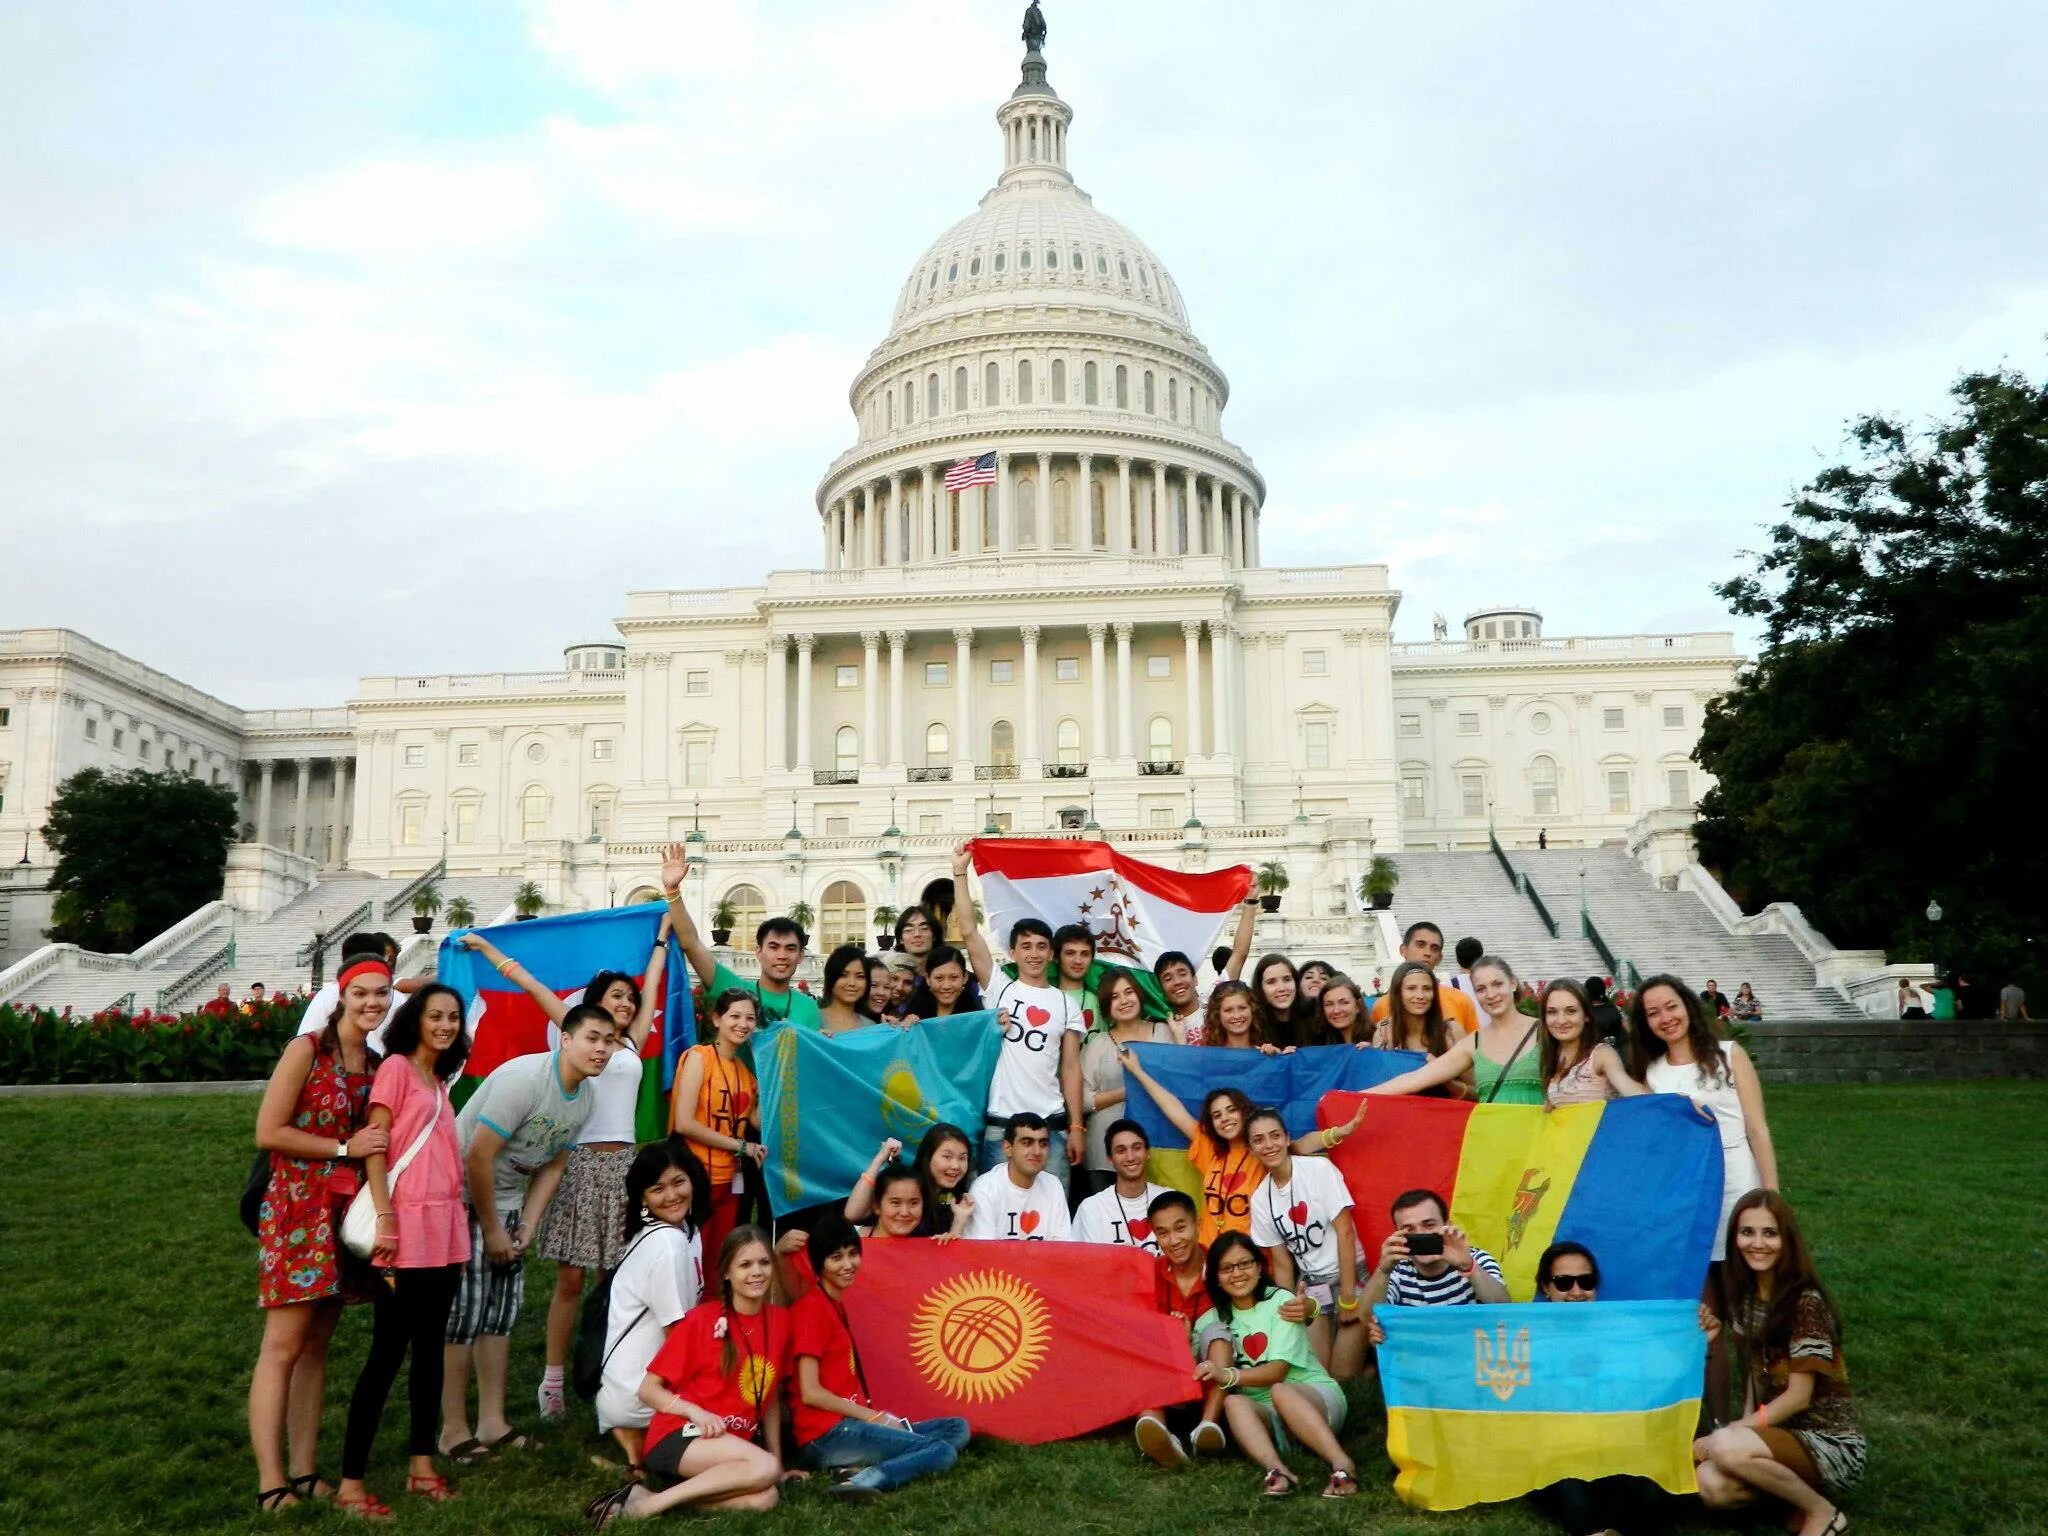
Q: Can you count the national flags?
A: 8